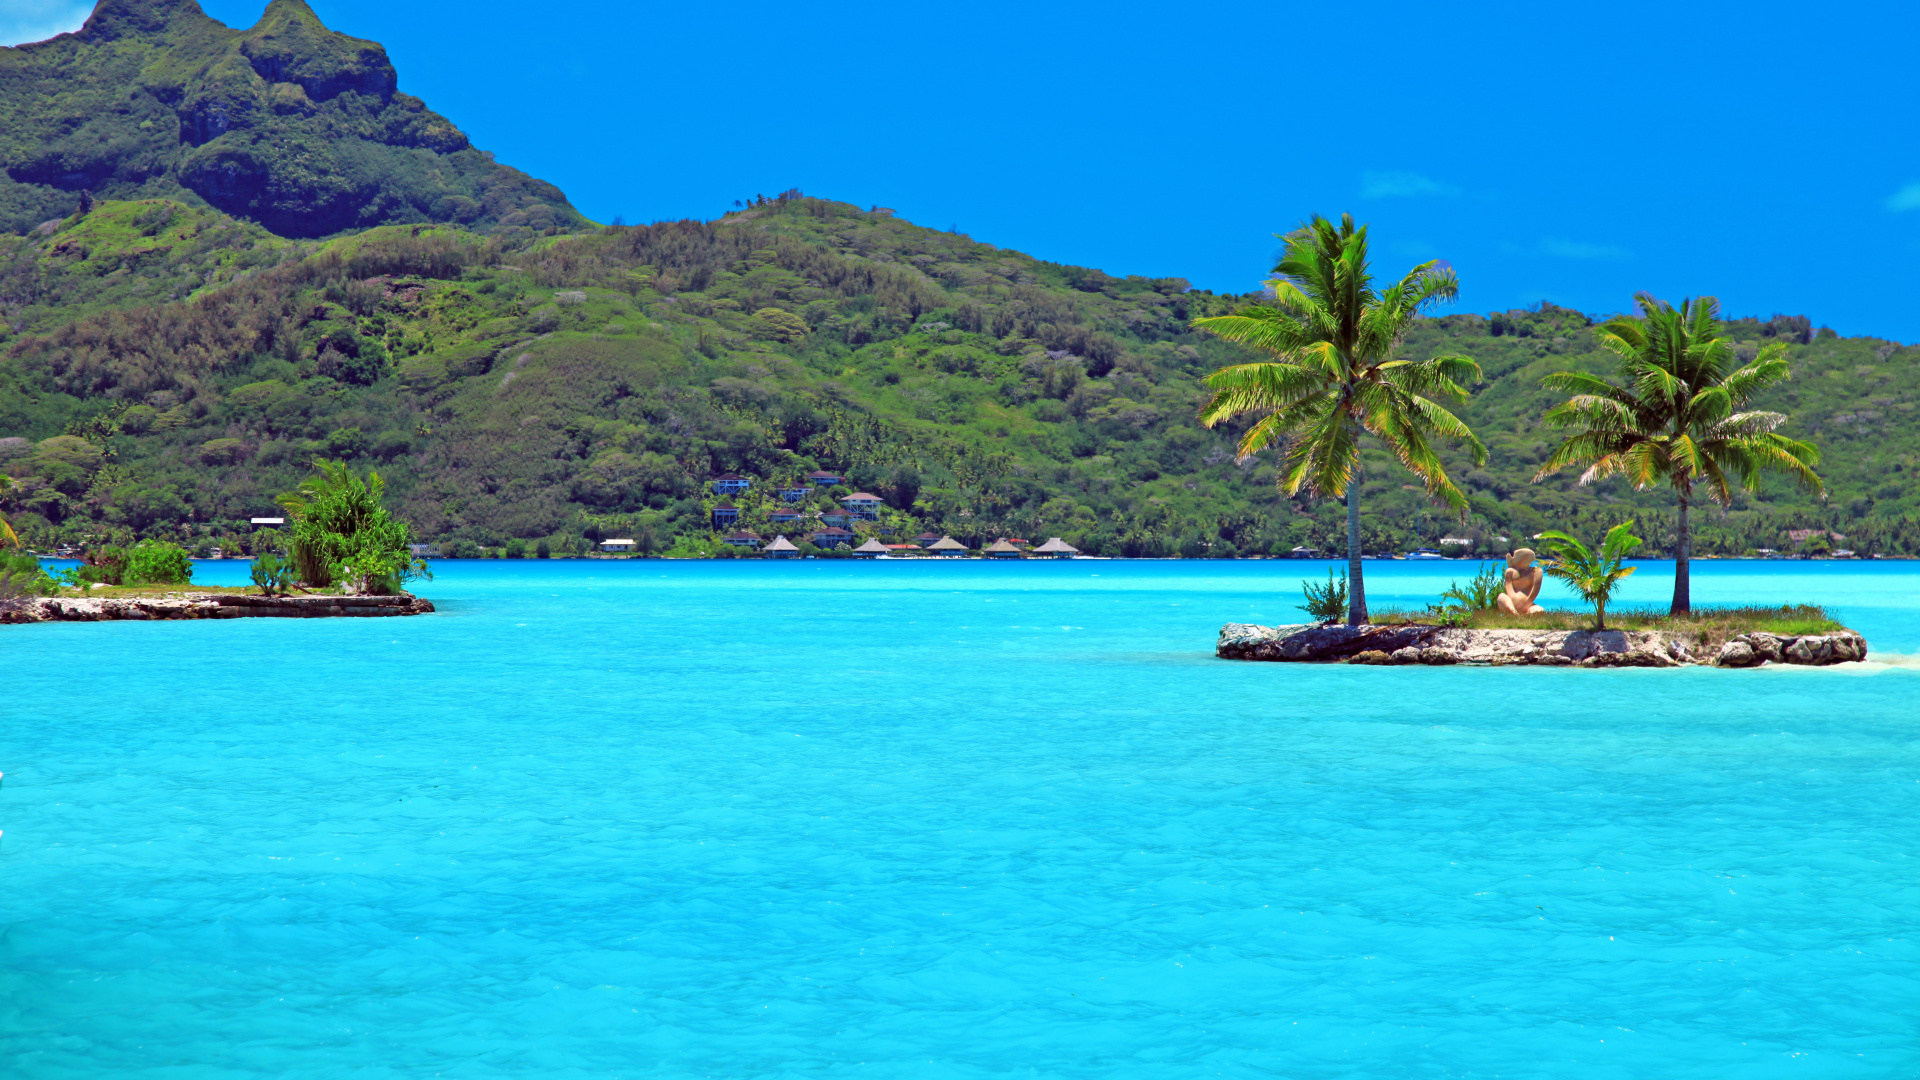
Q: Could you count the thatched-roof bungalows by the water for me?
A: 5